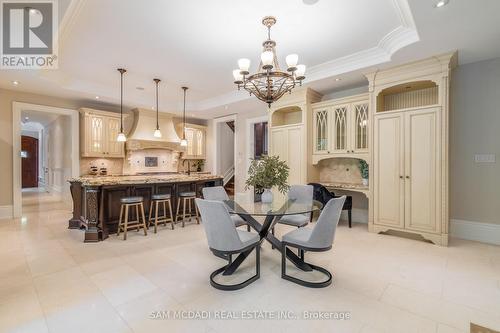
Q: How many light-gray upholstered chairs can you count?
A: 4